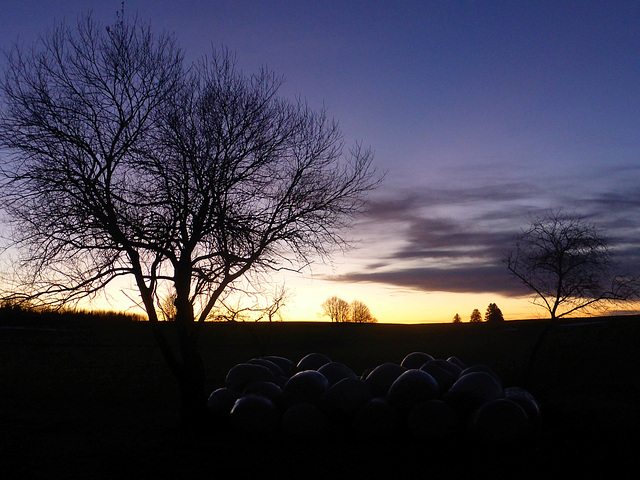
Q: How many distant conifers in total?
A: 3